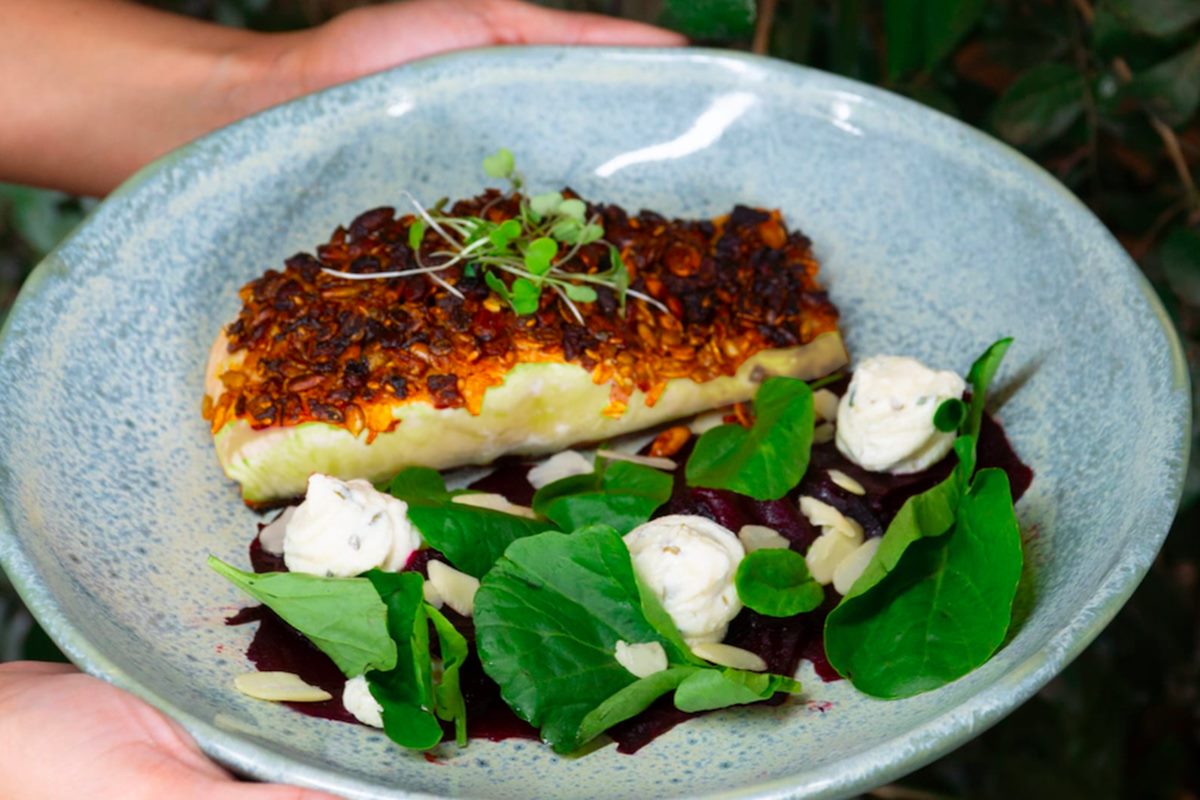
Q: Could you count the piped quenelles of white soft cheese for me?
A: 3